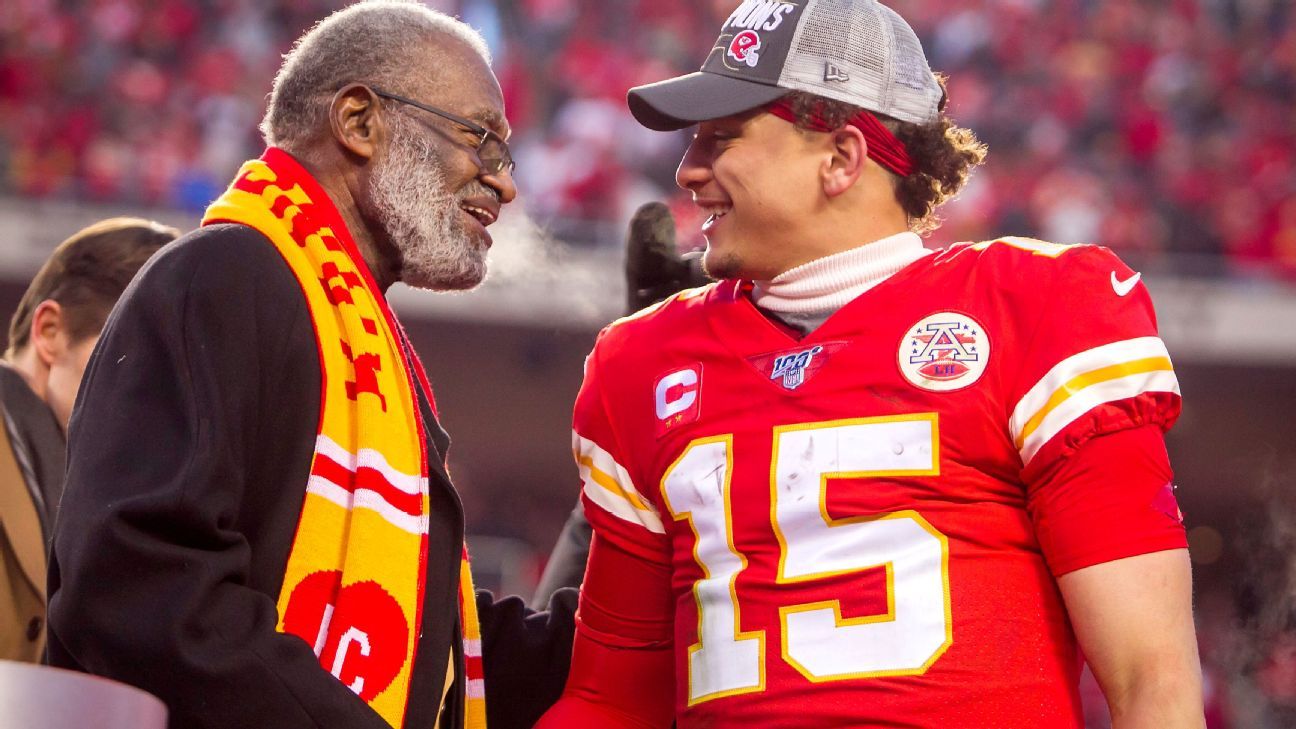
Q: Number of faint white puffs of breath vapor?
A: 1